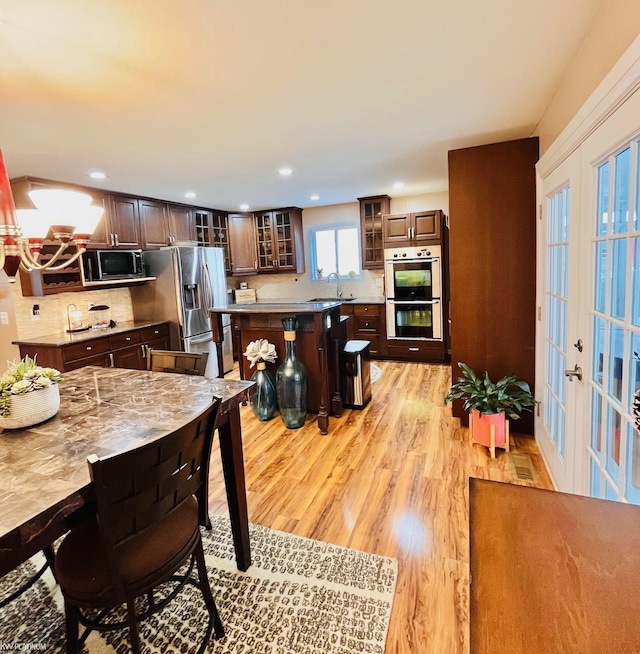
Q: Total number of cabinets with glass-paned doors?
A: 3